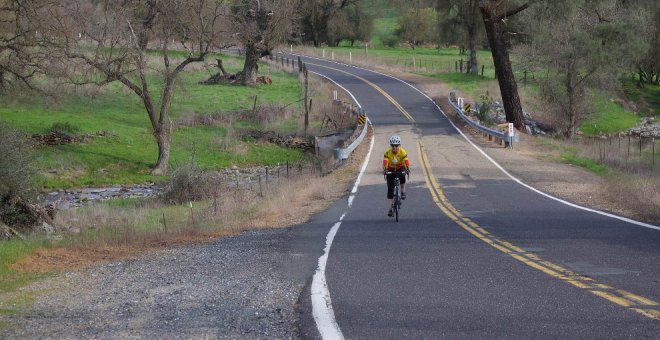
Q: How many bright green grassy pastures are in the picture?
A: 2